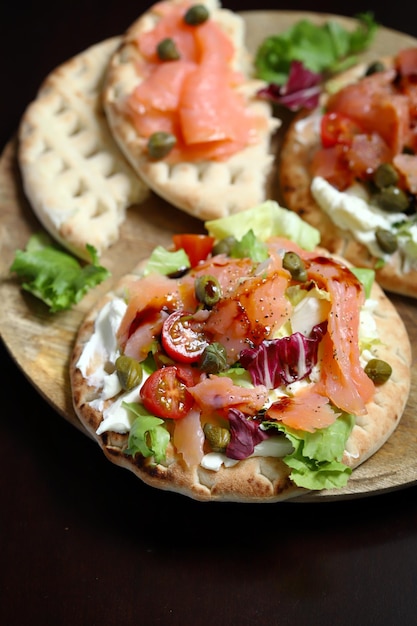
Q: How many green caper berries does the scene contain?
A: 14